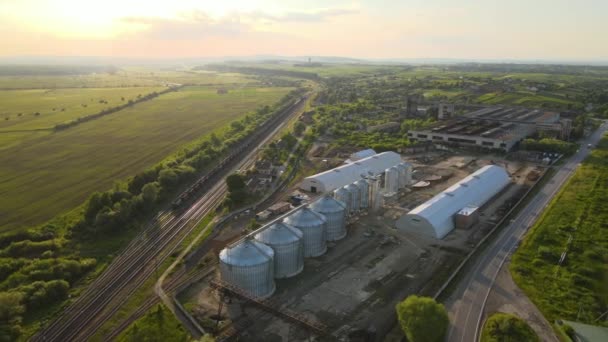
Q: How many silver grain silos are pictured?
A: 10